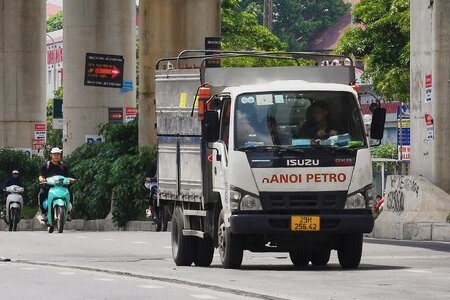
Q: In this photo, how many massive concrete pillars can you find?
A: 4